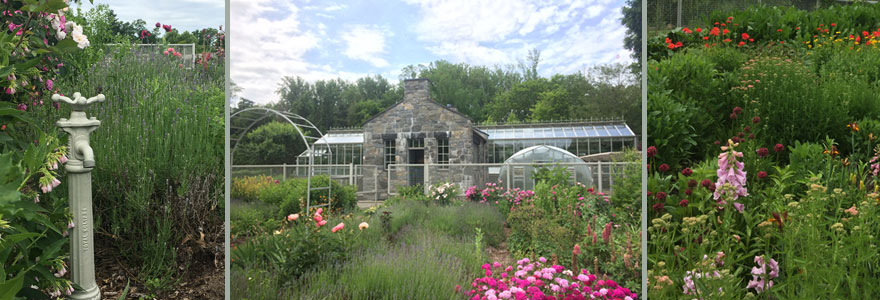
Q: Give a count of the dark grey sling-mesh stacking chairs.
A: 0